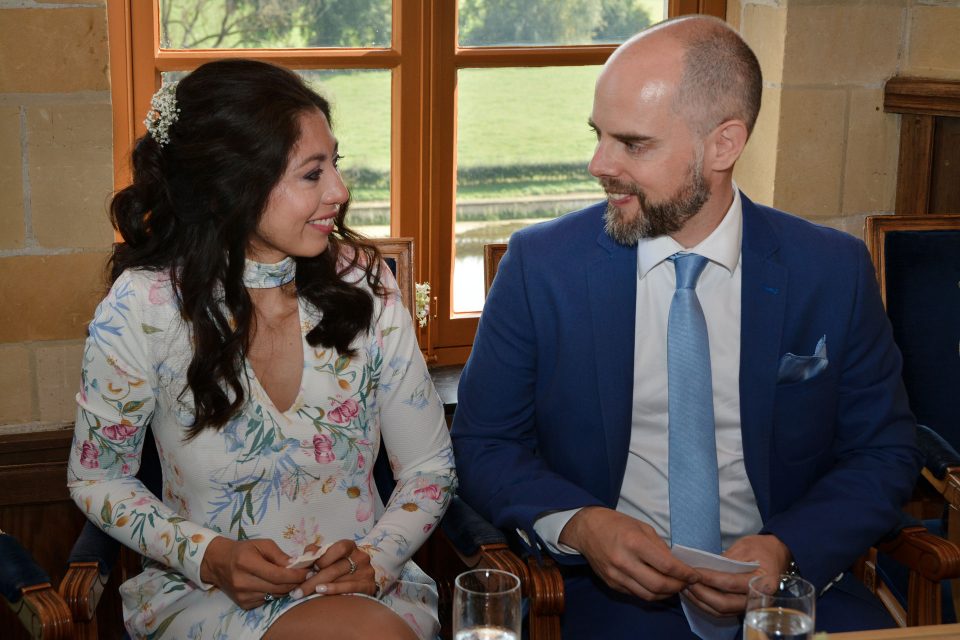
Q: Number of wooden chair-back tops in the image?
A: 3